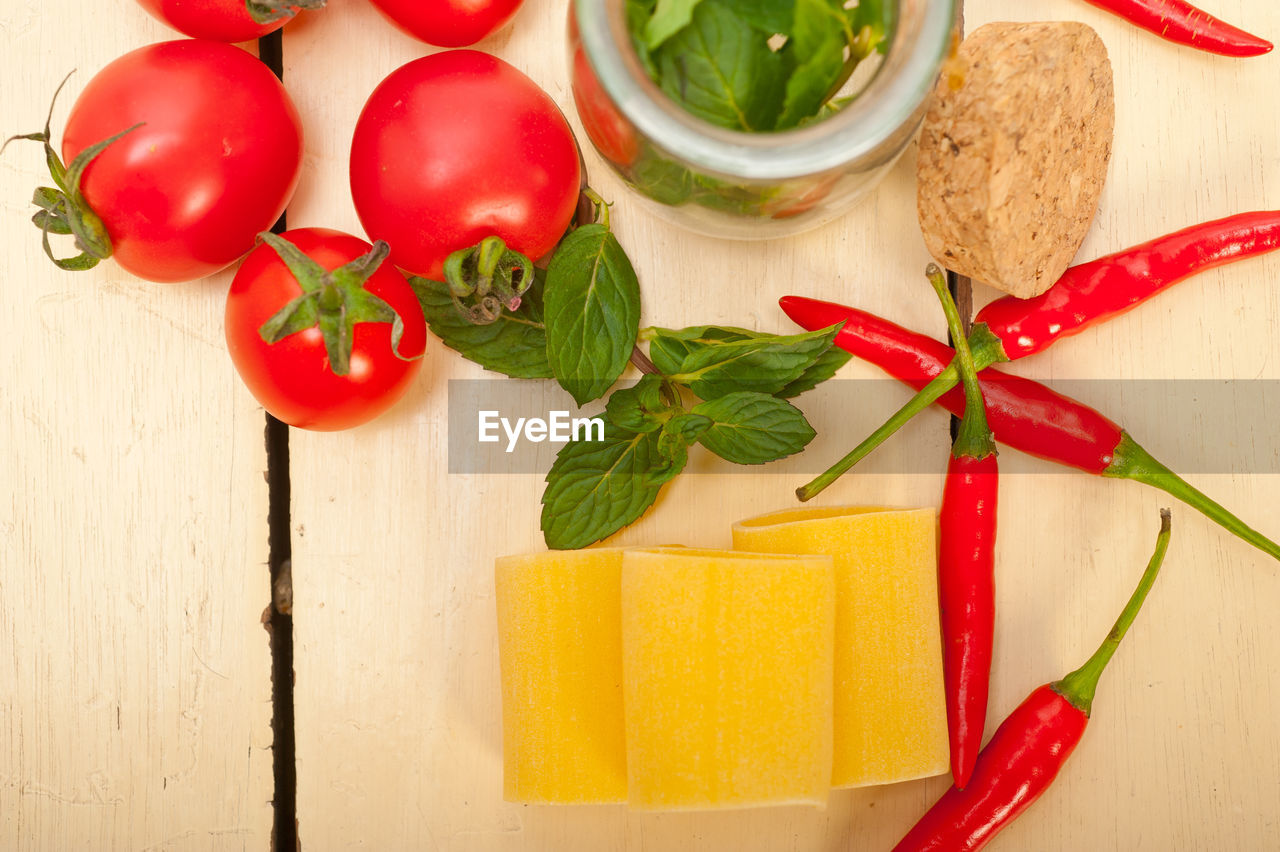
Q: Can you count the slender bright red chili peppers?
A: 5